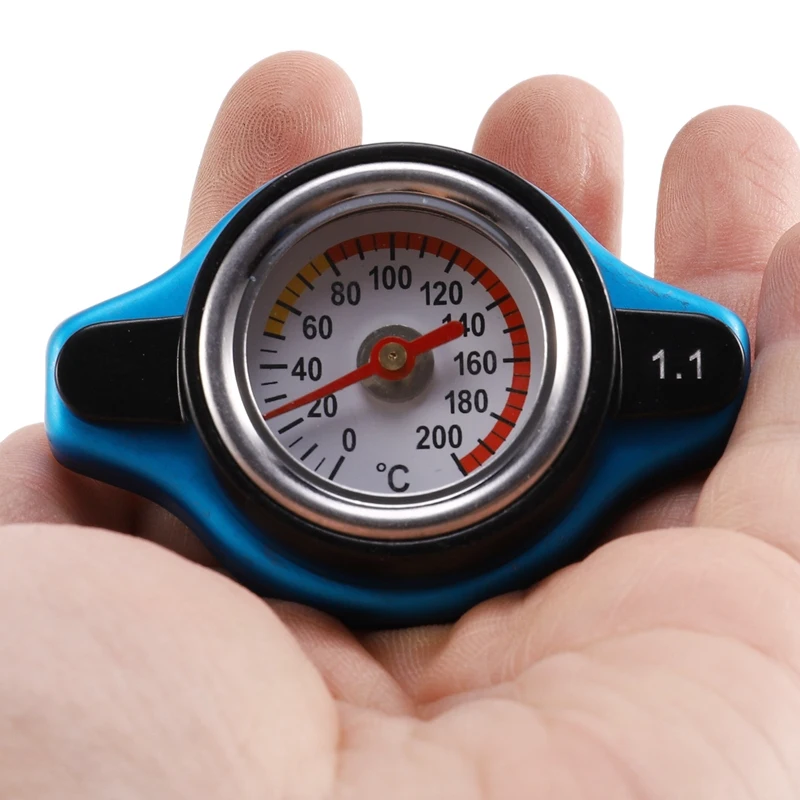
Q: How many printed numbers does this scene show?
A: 12